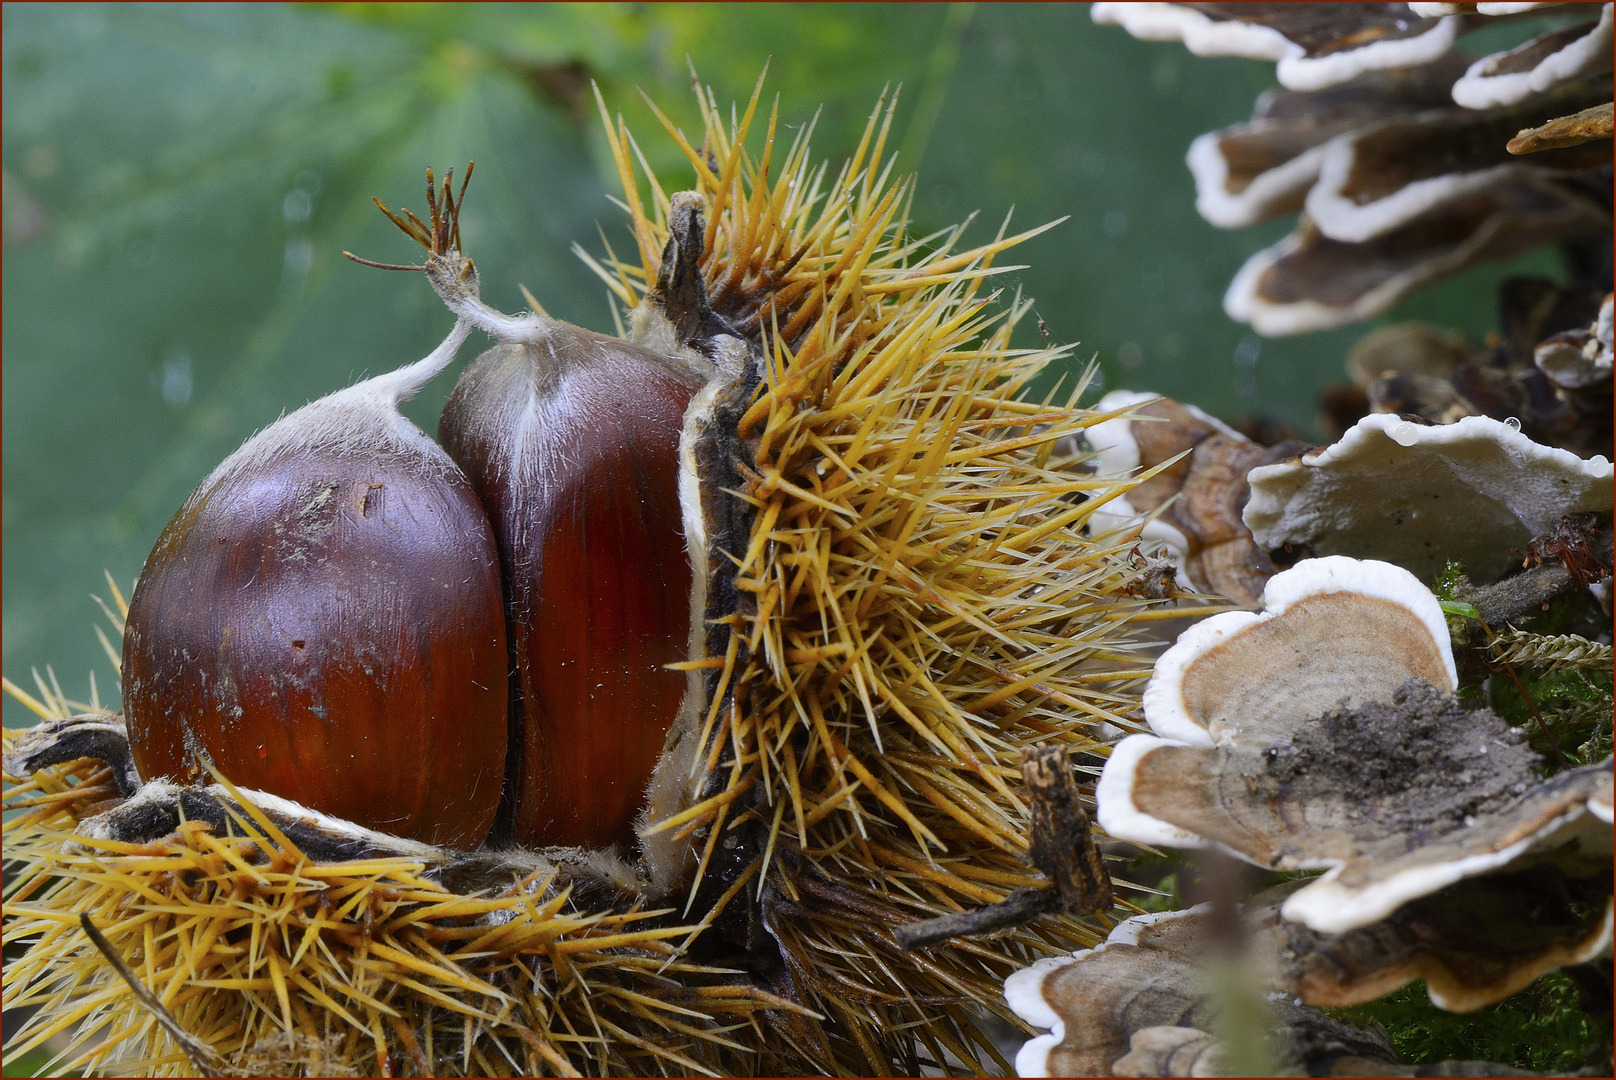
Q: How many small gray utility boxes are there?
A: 0